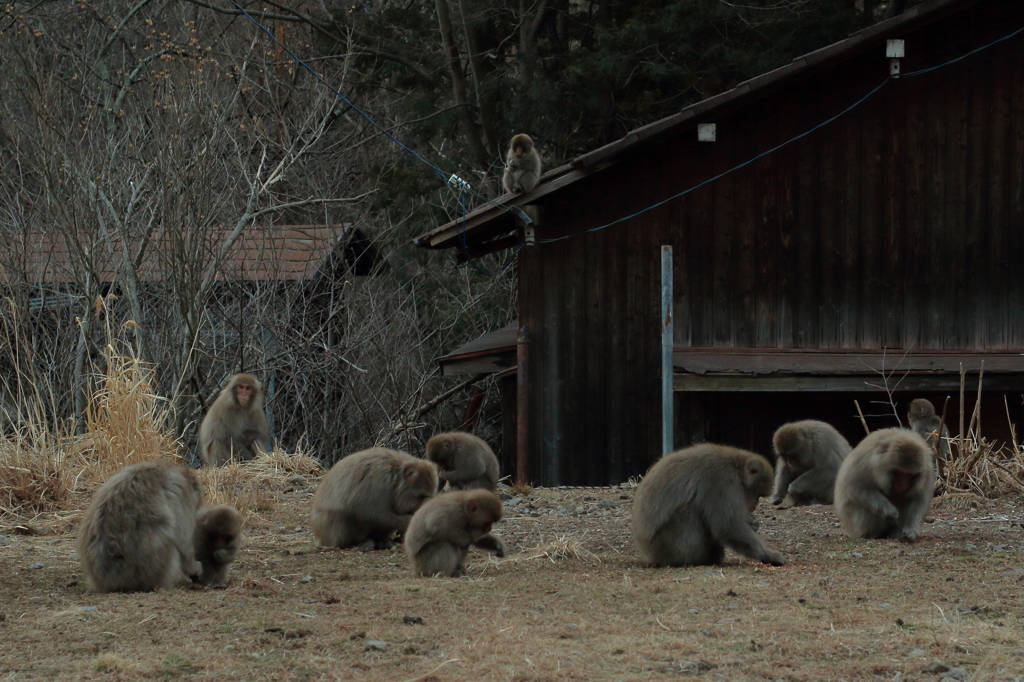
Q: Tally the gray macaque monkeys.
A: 11